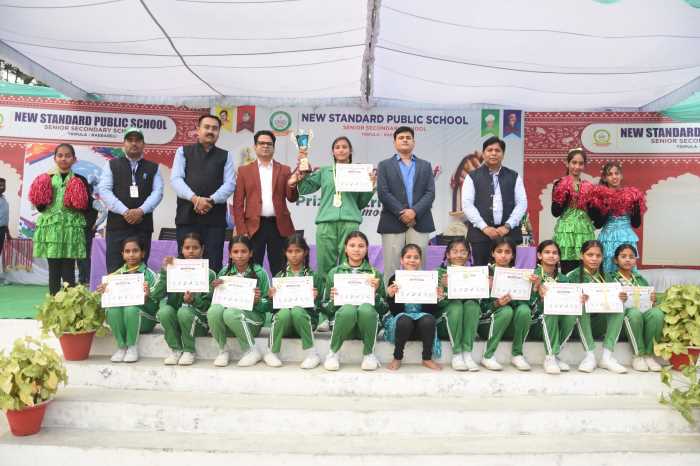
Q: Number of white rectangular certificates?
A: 12